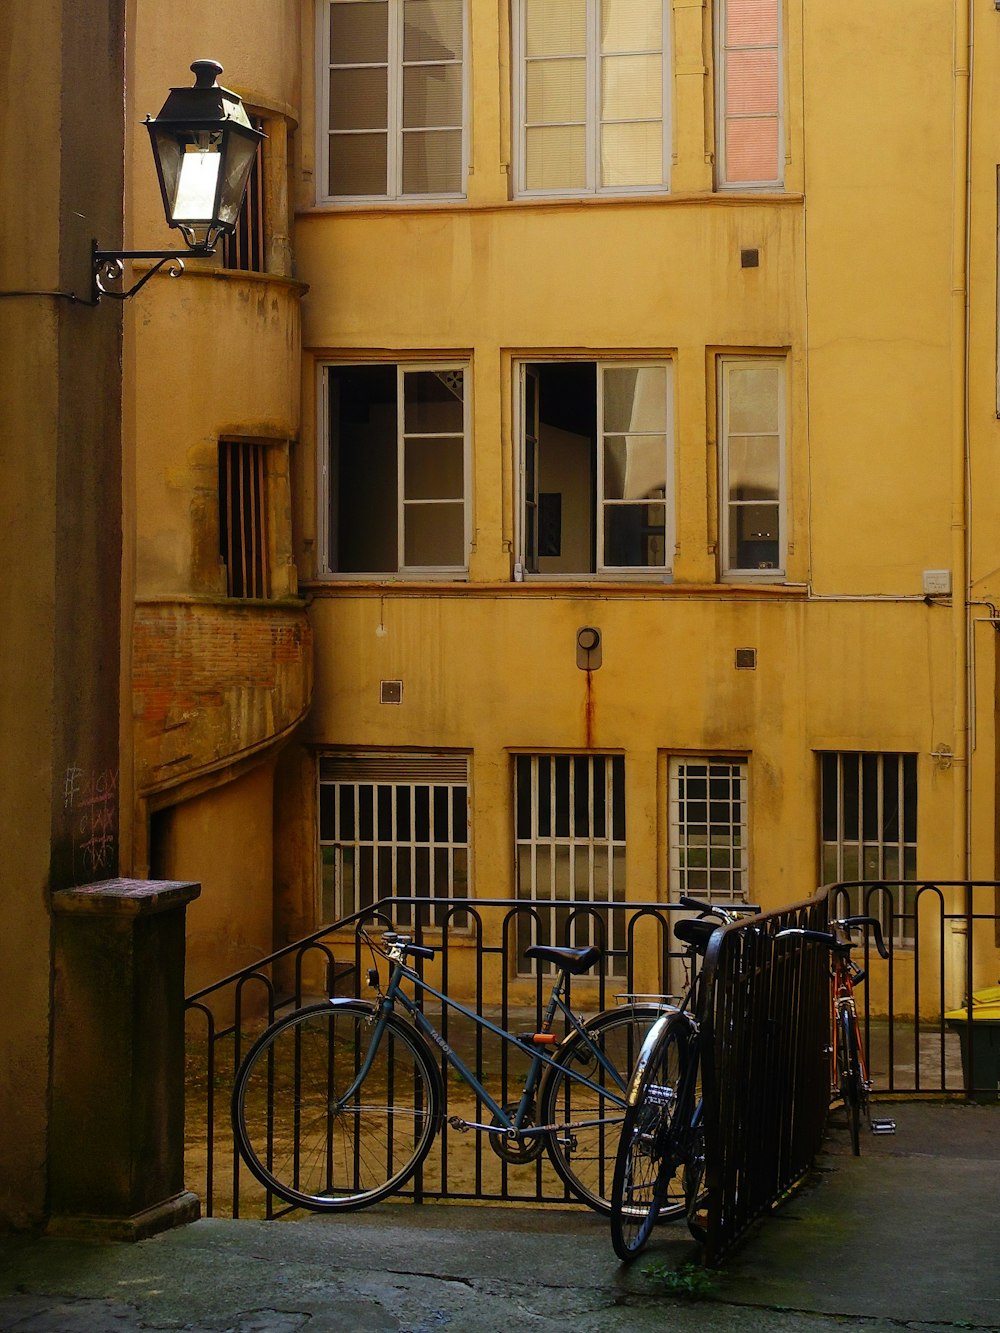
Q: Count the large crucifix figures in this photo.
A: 0